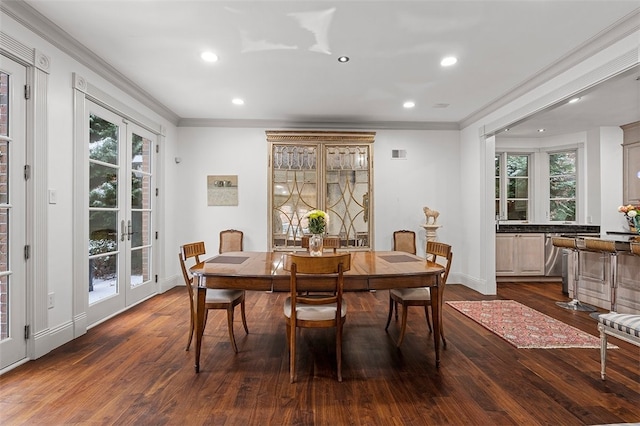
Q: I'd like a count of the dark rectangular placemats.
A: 2